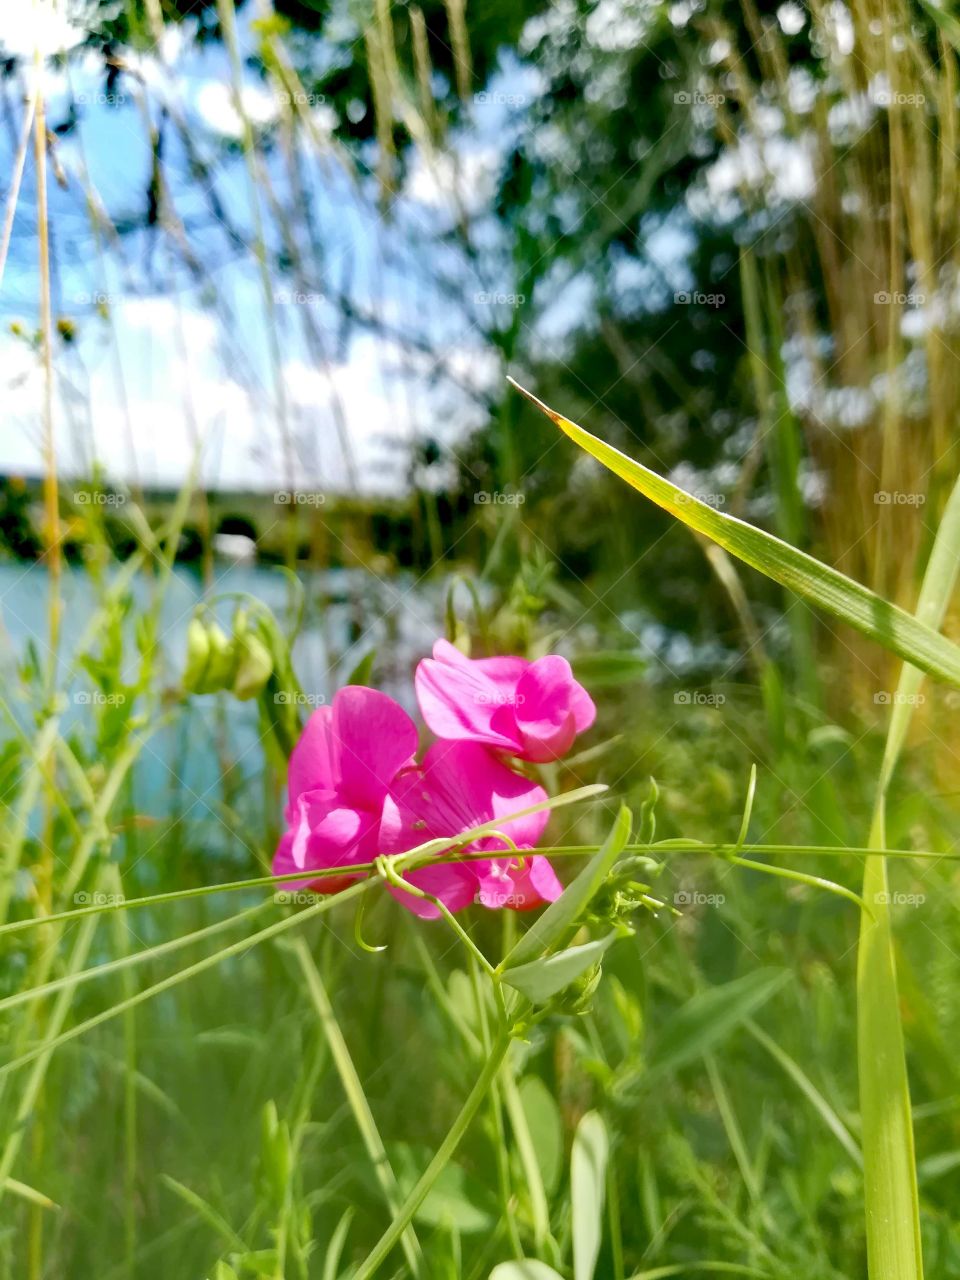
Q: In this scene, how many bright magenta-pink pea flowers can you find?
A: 3